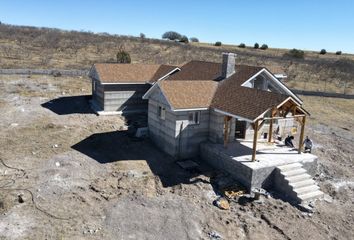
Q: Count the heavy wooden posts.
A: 4